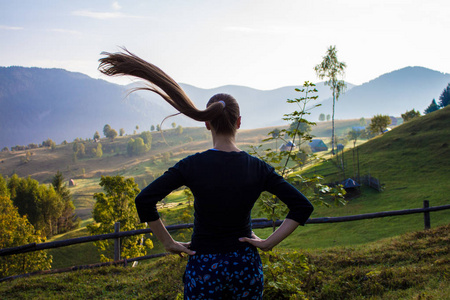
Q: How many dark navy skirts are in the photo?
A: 1